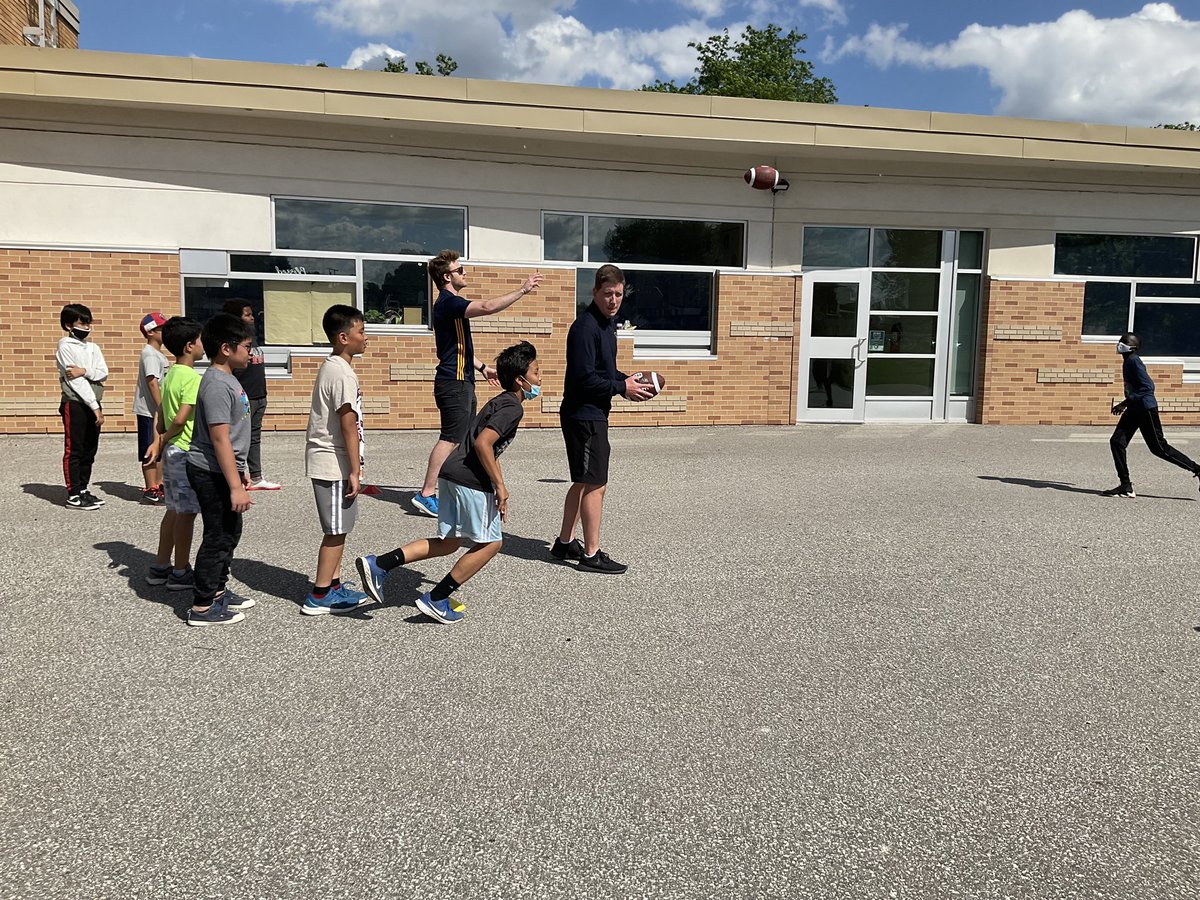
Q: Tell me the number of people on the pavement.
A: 10